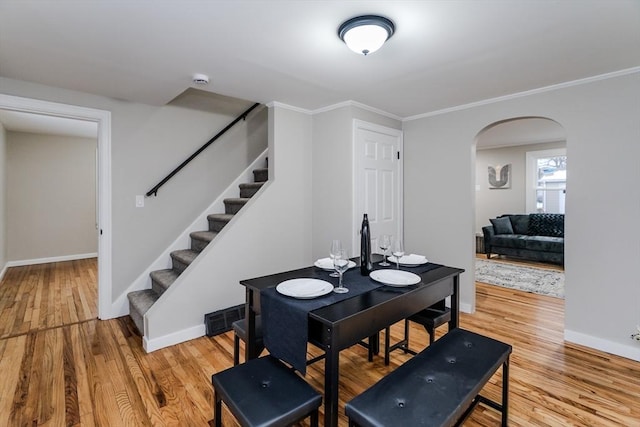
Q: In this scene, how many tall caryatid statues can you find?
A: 0